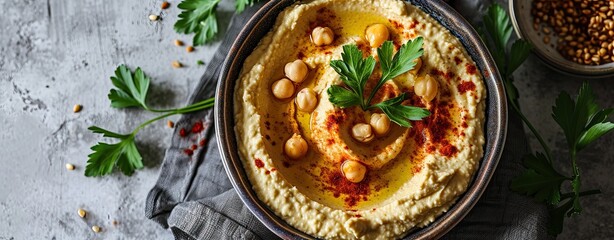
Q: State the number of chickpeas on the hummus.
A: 11